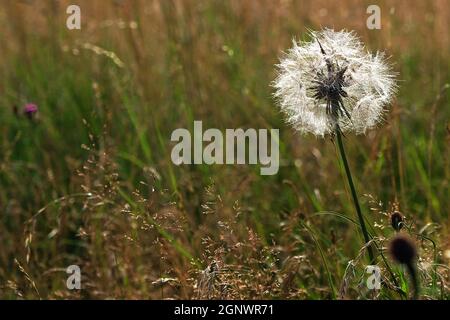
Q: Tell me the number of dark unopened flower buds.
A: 2